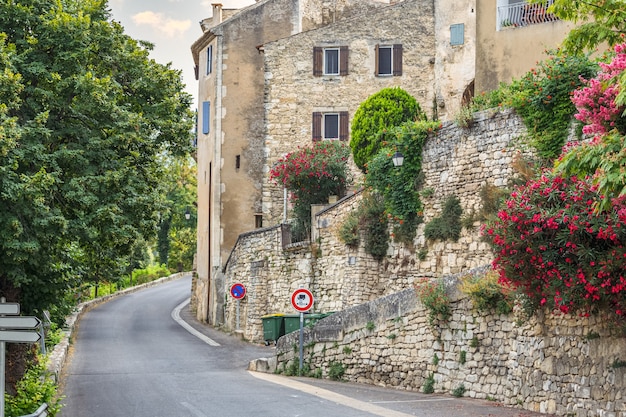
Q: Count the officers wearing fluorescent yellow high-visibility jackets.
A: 0